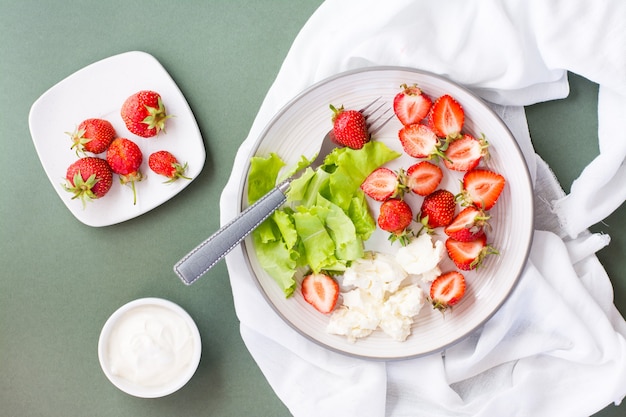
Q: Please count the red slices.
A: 11